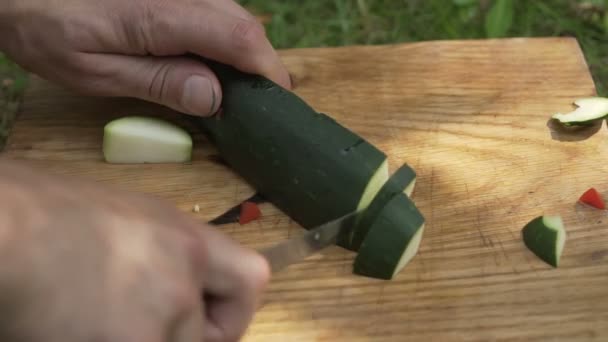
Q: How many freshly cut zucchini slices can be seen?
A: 2